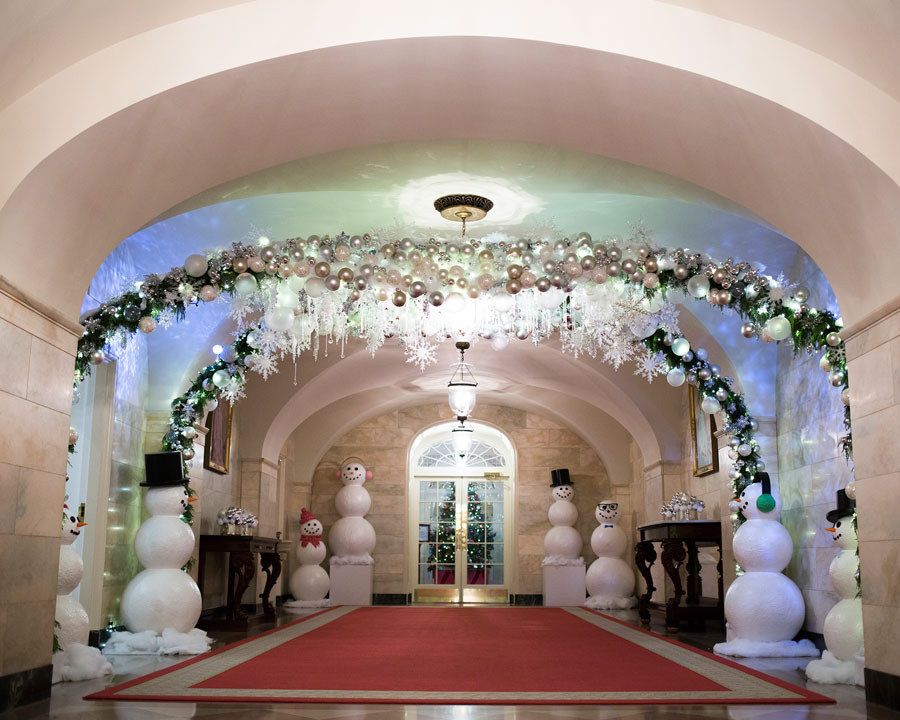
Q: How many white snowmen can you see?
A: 8